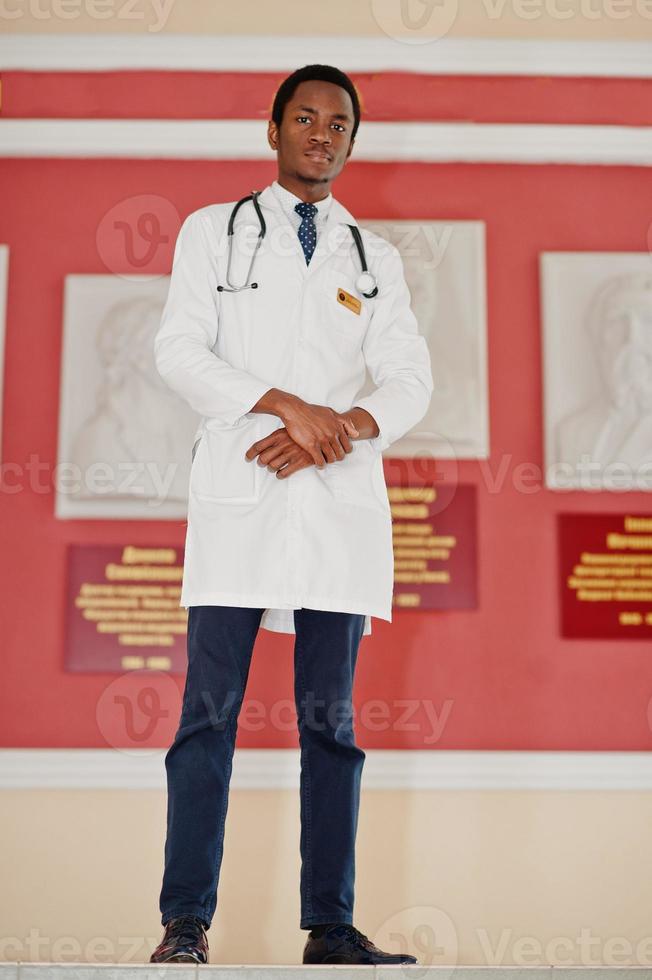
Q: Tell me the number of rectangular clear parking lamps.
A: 0